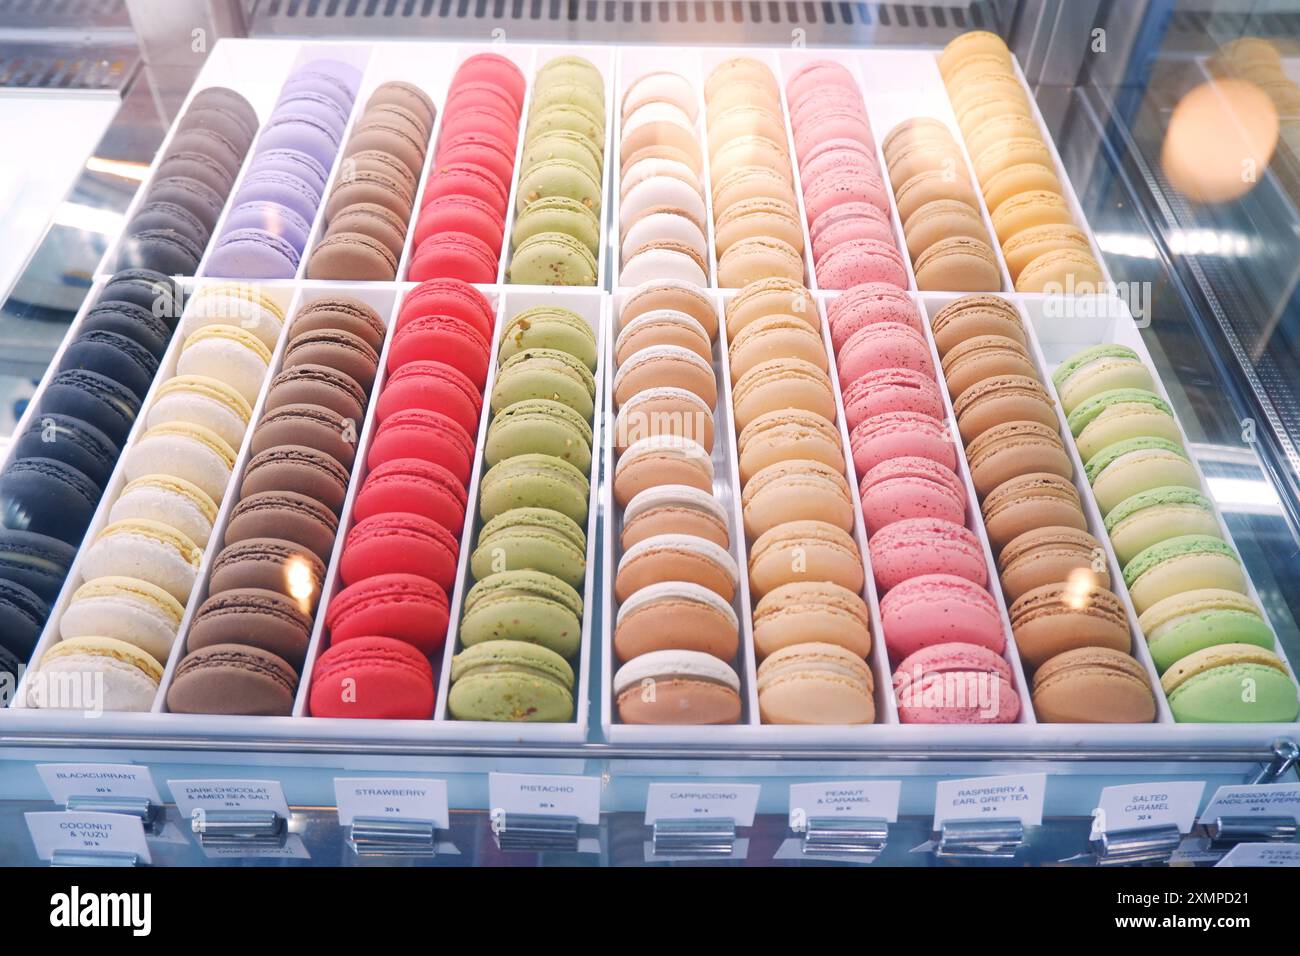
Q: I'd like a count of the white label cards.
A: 11